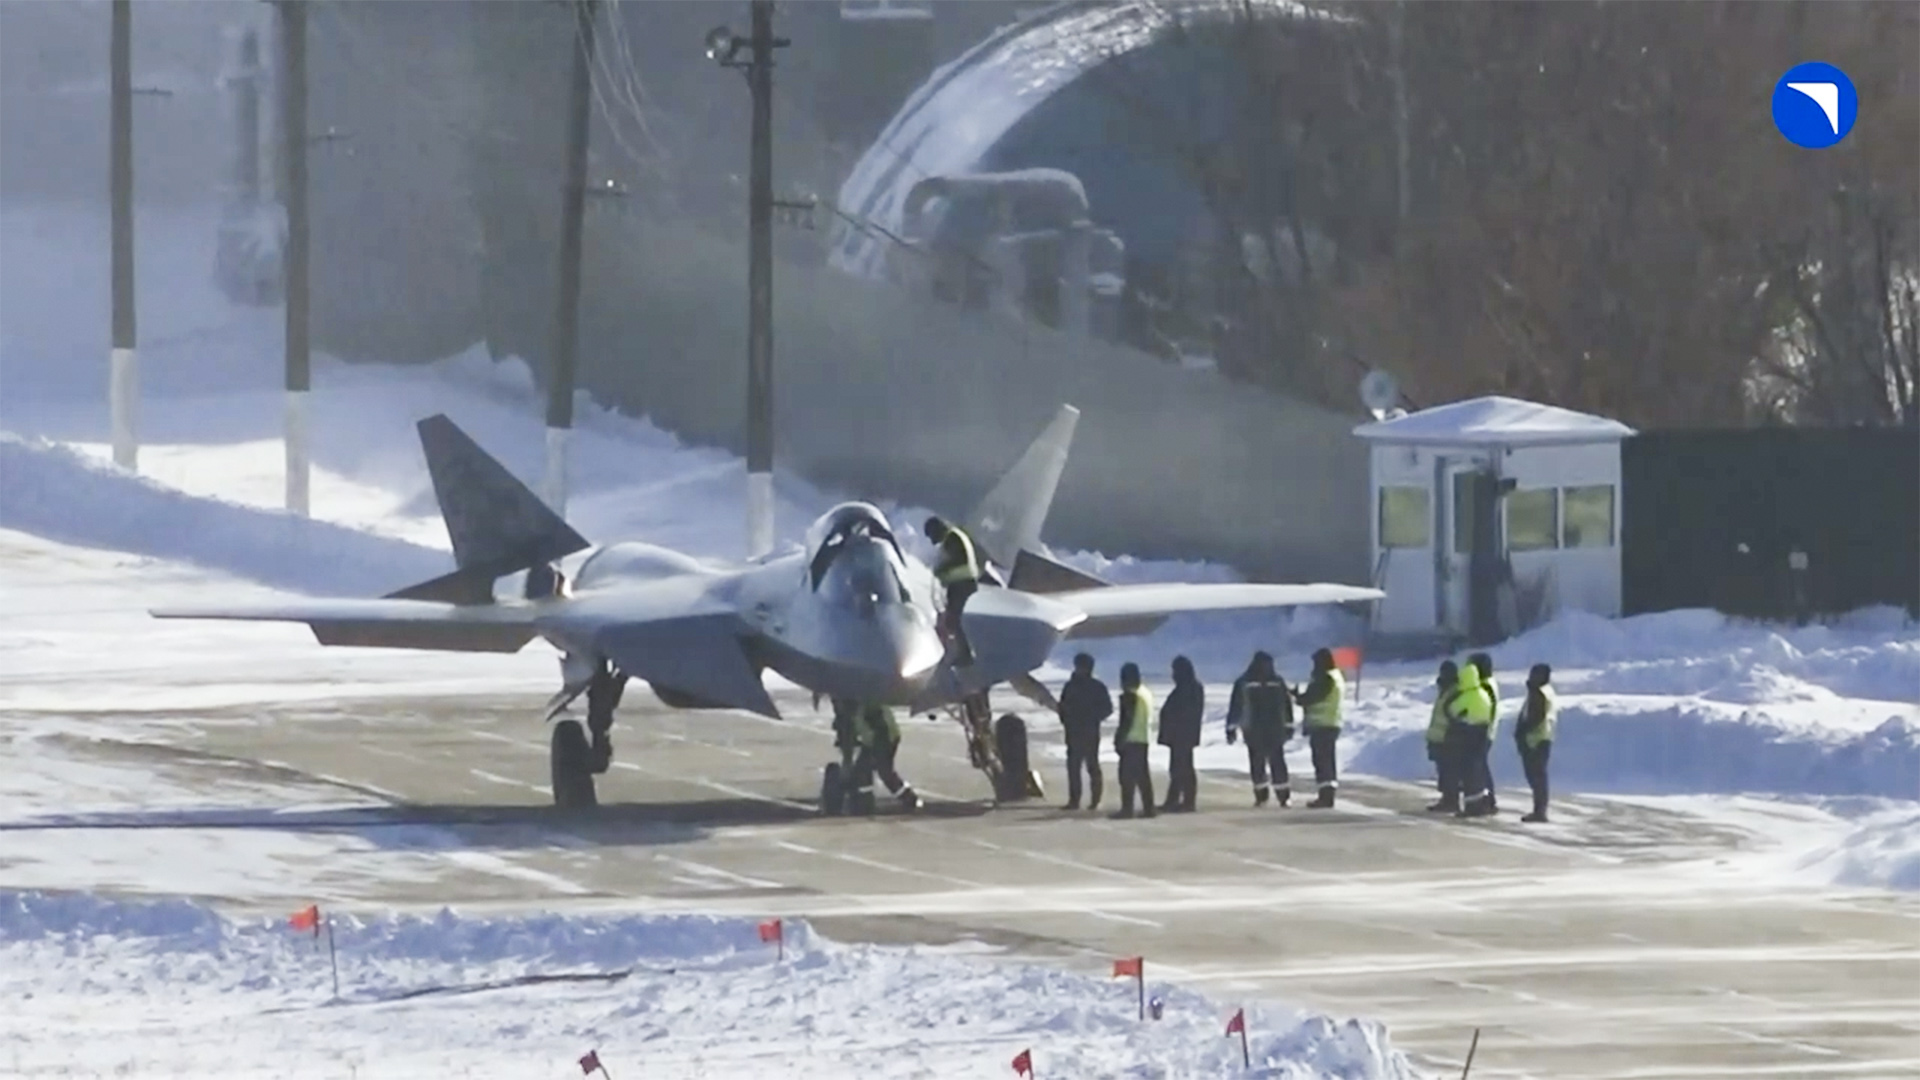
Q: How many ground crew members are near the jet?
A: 11